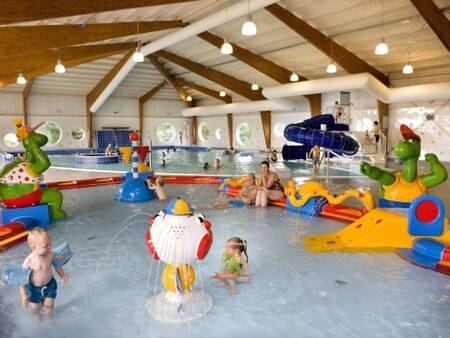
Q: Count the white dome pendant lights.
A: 12